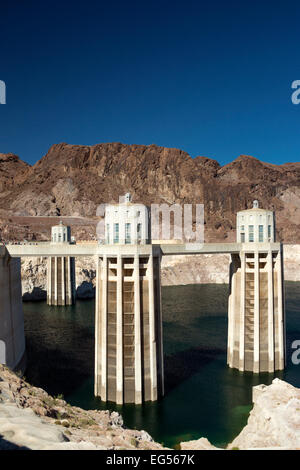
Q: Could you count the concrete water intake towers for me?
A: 3